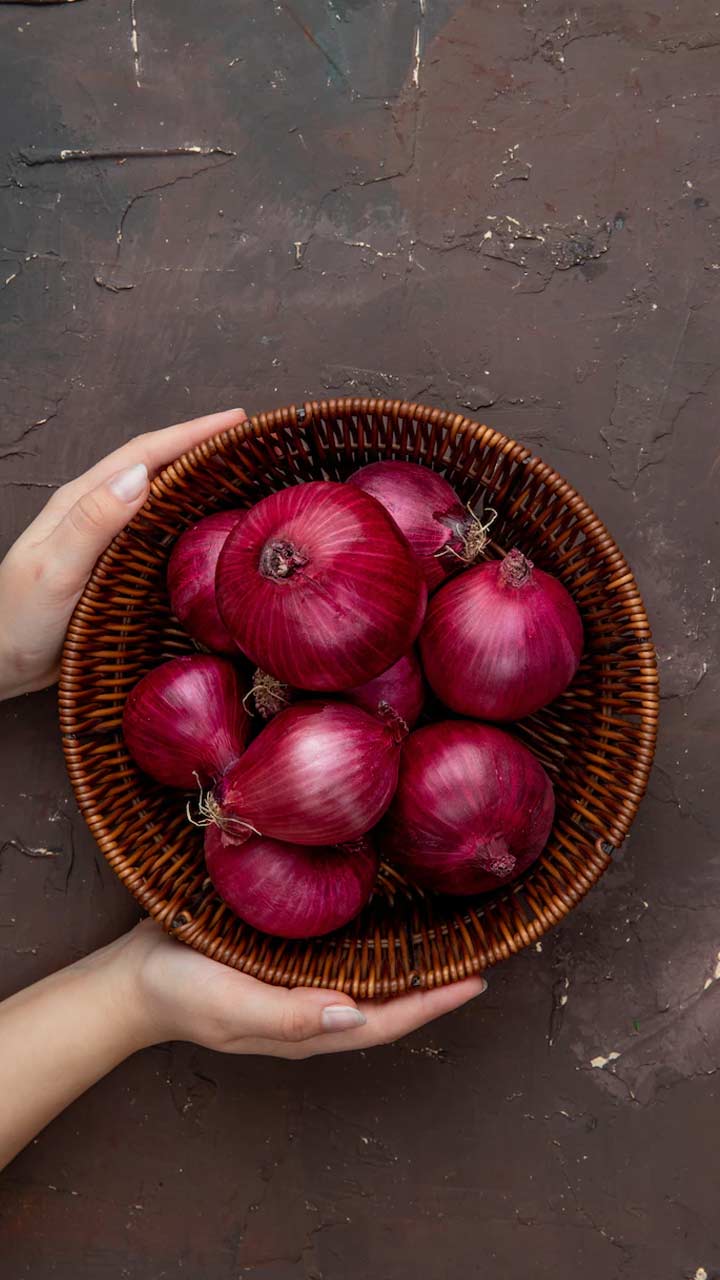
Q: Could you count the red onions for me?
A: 9